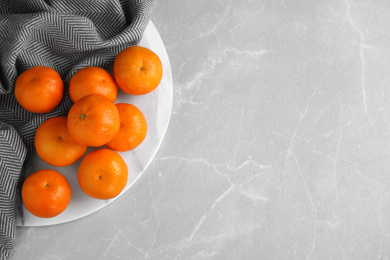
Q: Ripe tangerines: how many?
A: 8